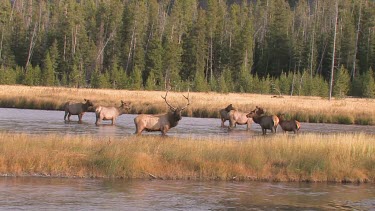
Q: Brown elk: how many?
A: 7